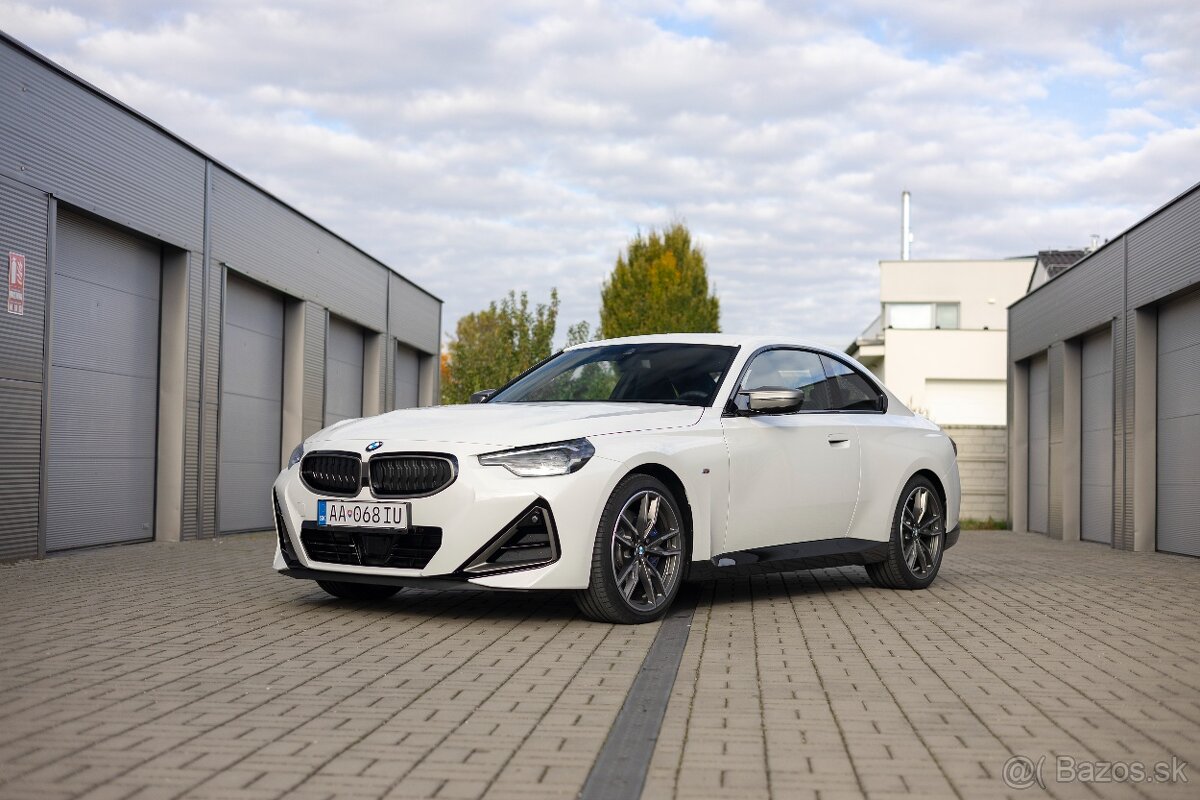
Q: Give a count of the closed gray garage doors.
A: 7